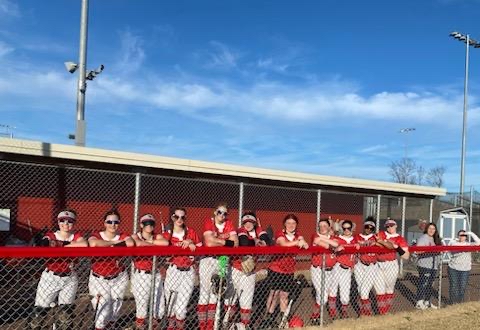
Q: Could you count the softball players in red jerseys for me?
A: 11